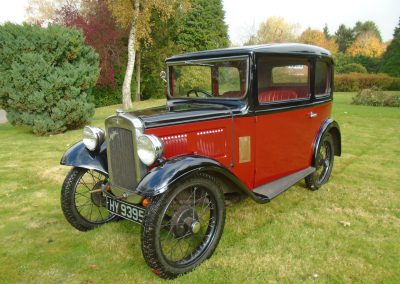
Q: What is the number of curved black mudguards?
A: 3